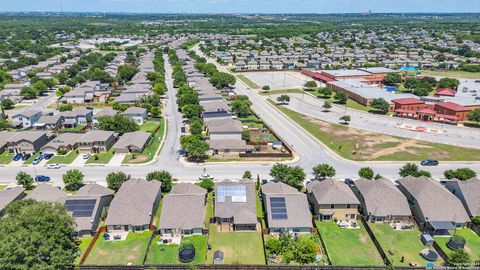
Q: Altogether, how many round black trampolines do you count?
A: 3